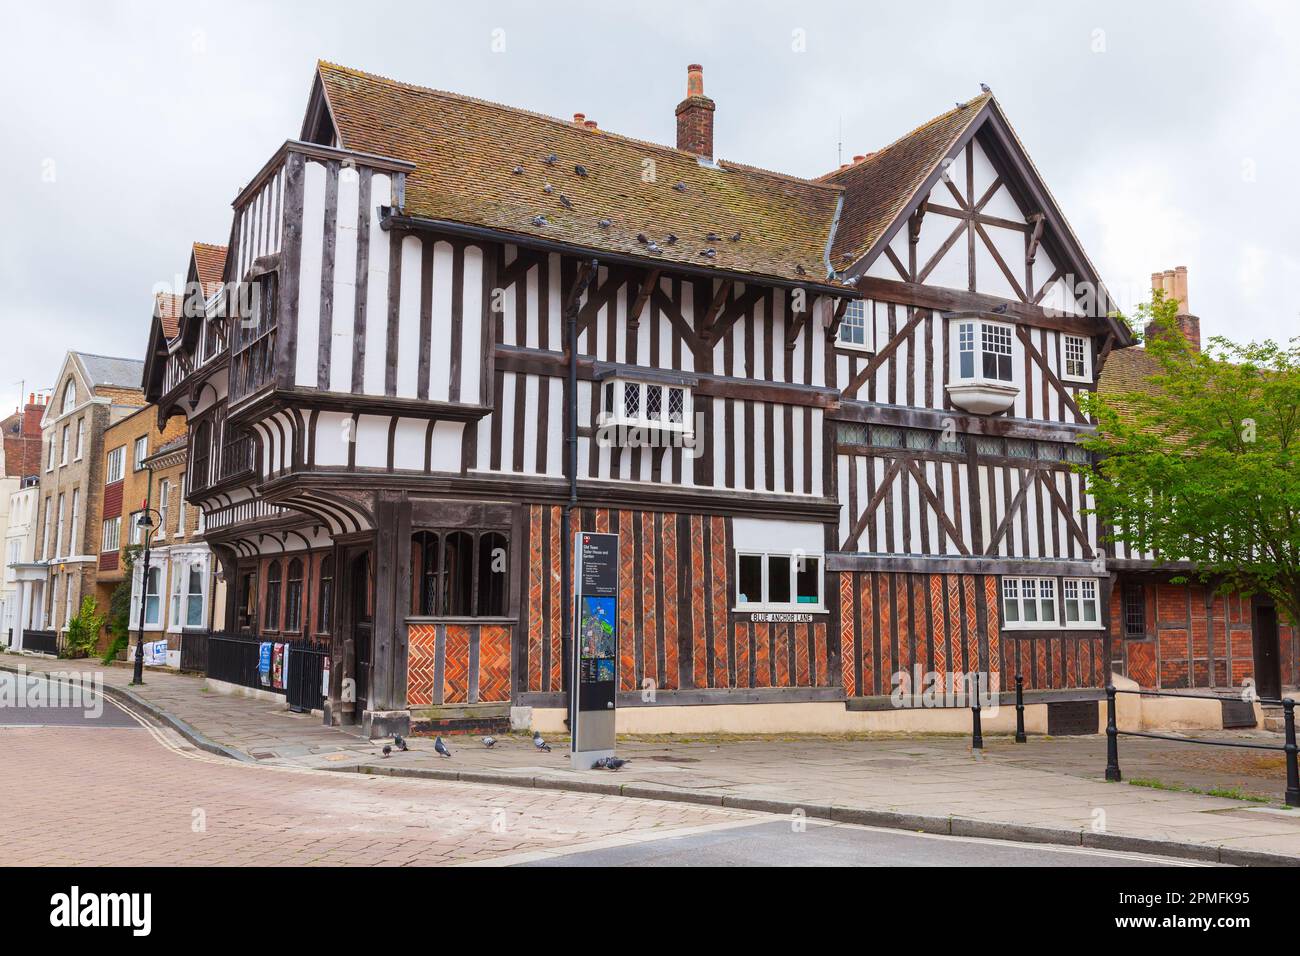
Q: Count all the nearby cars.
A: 0